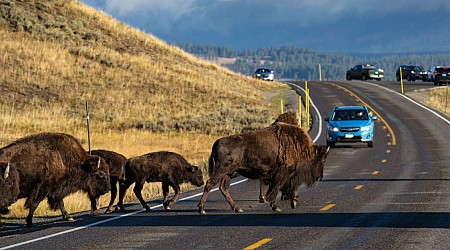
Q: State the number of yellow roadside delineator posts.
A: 6